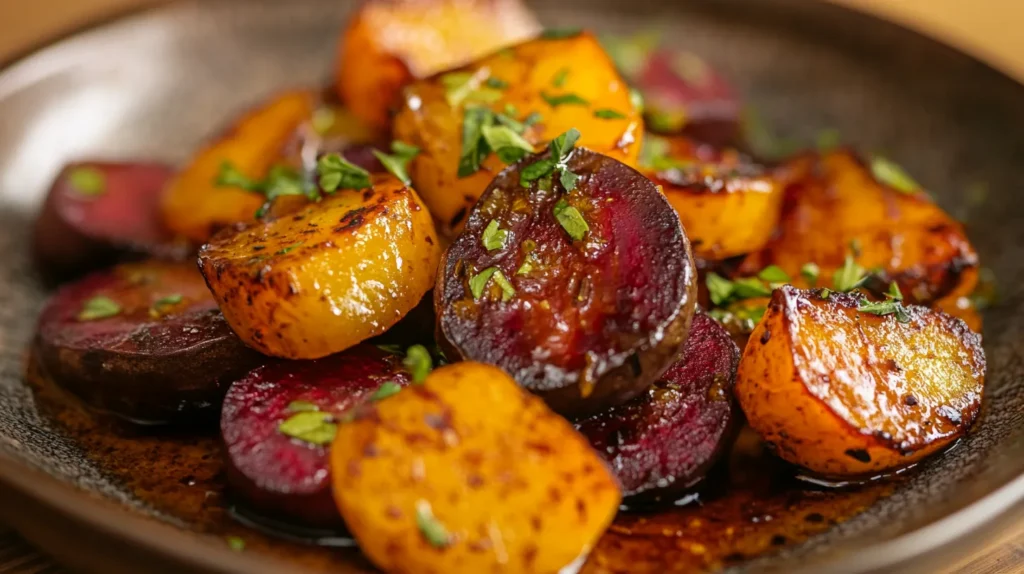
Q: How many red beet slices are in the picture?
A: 6